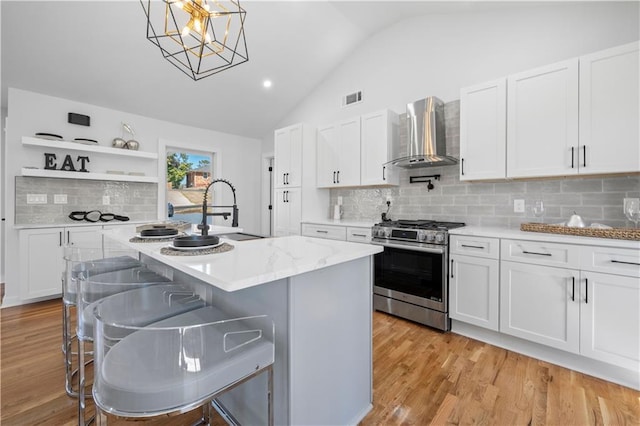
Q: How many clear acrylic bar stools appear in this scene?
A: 4